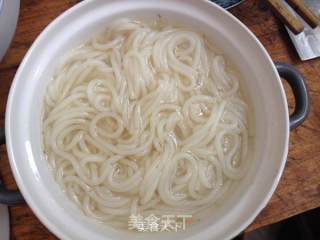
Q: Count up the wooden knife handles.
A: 2